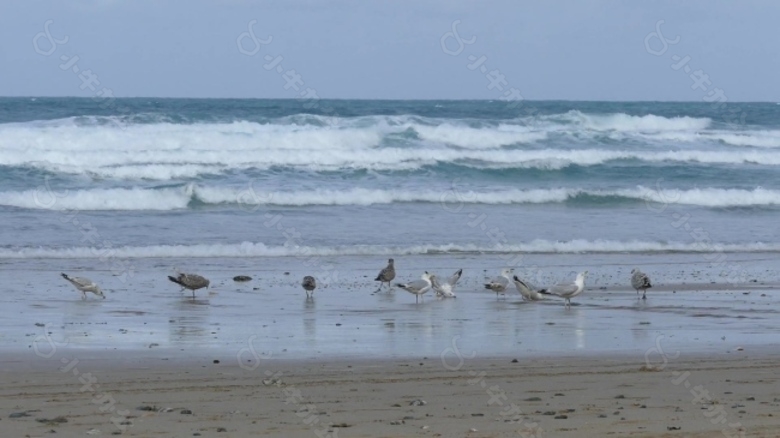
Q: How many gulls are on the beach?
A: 10